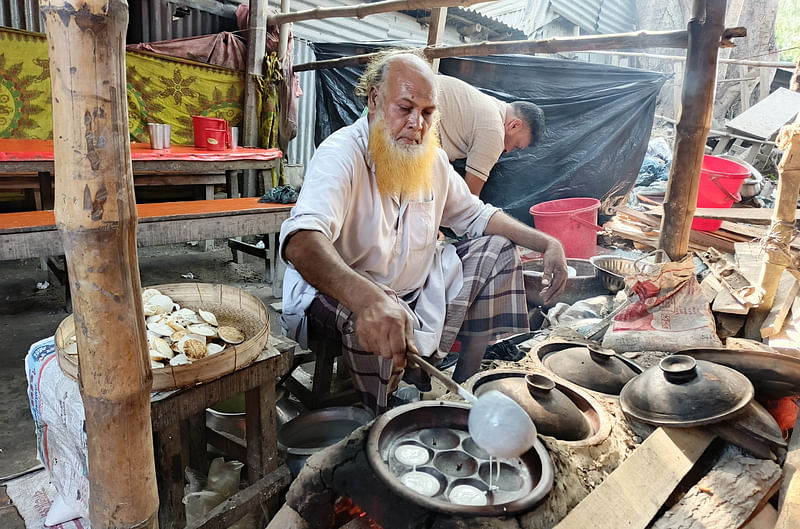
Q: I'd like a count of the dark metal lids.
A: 3